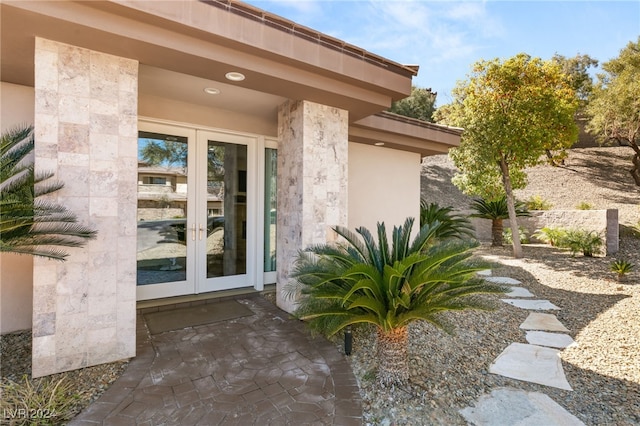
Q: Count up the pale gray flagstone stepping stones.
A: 8